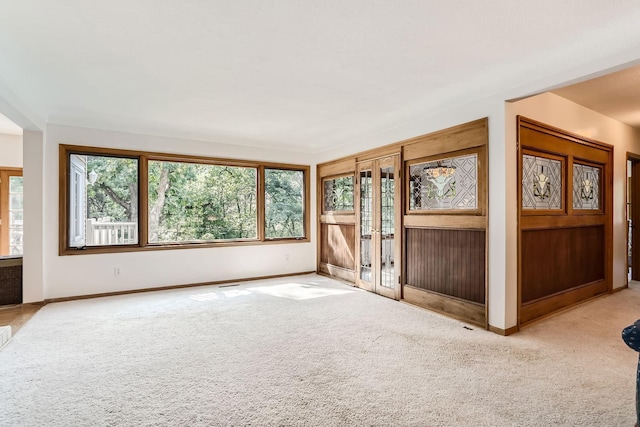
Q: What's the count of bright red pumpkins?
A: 0